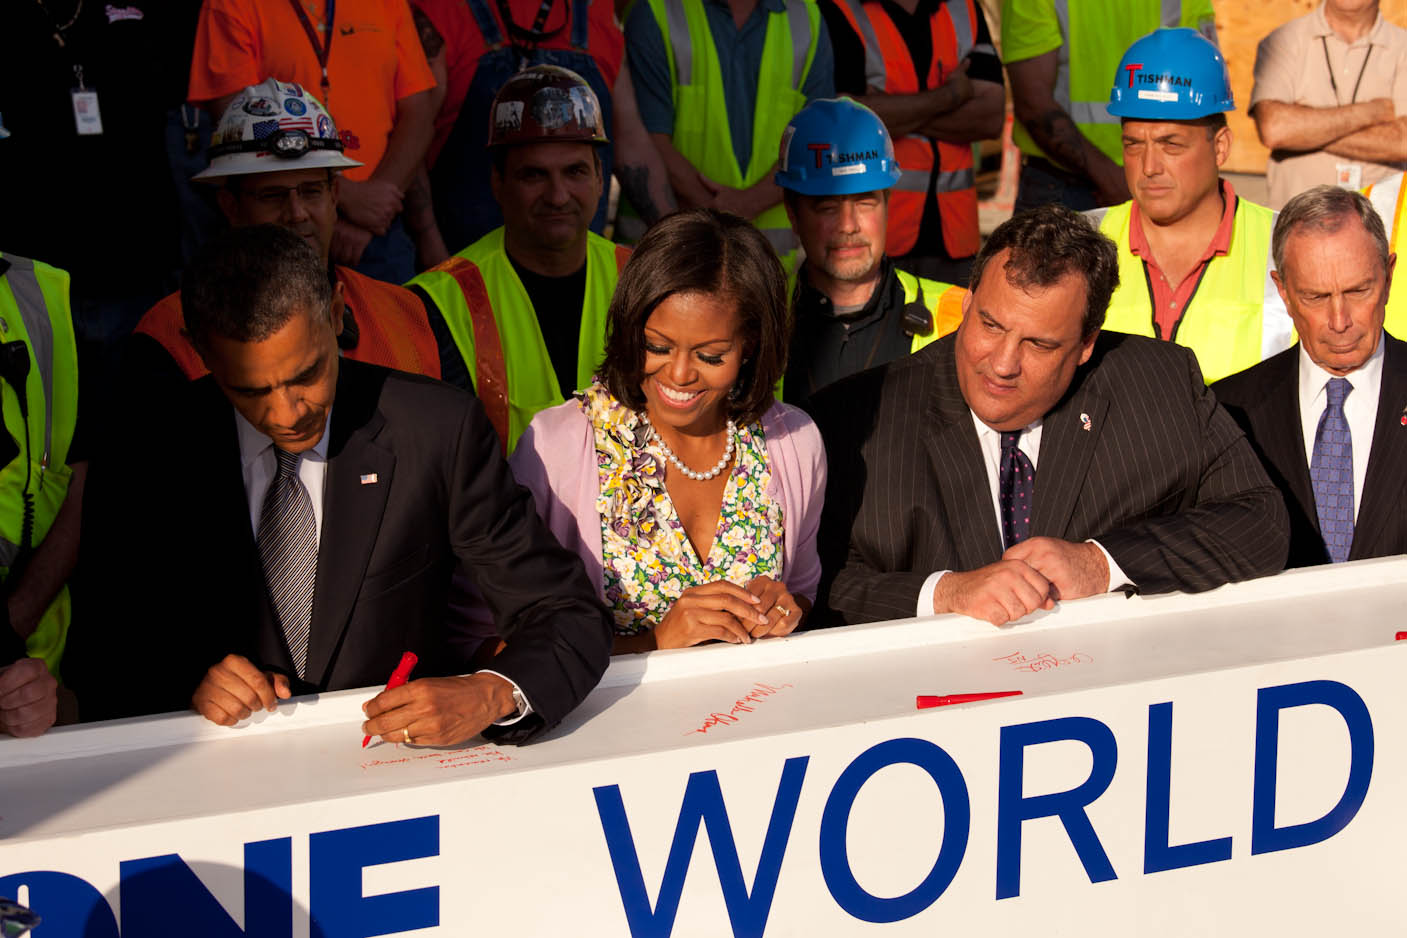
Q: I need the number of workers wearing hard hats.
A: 4